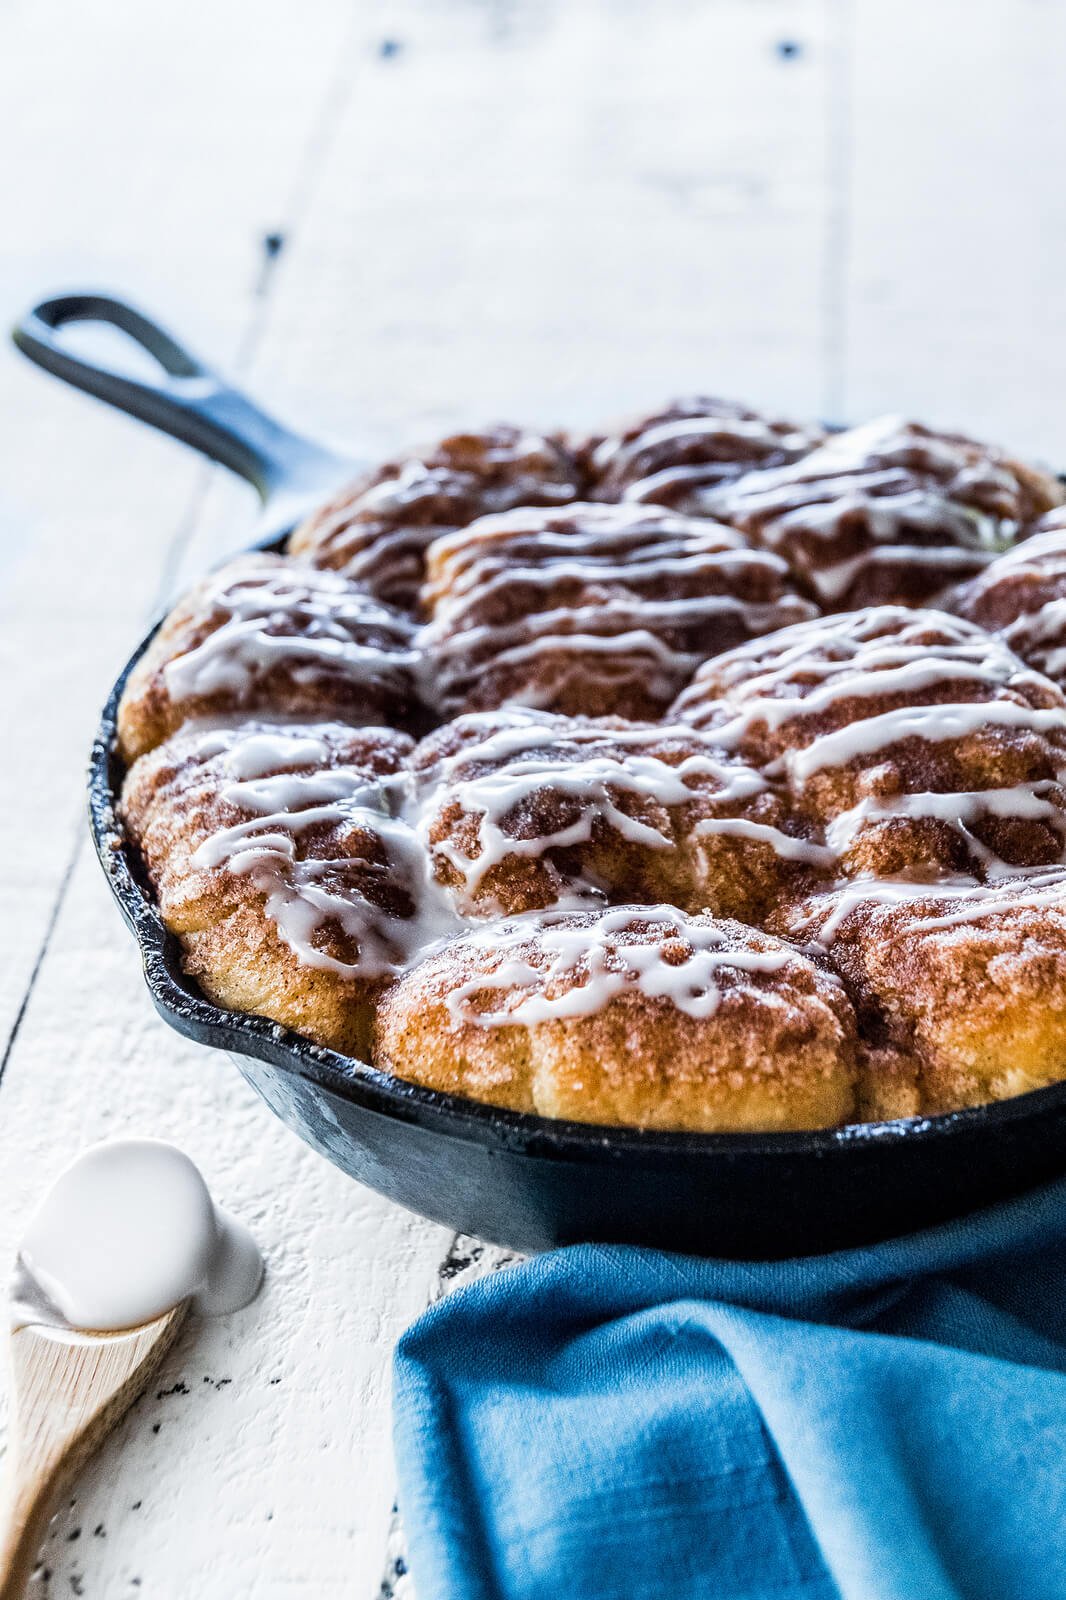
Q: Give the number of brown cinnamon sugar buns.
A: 11